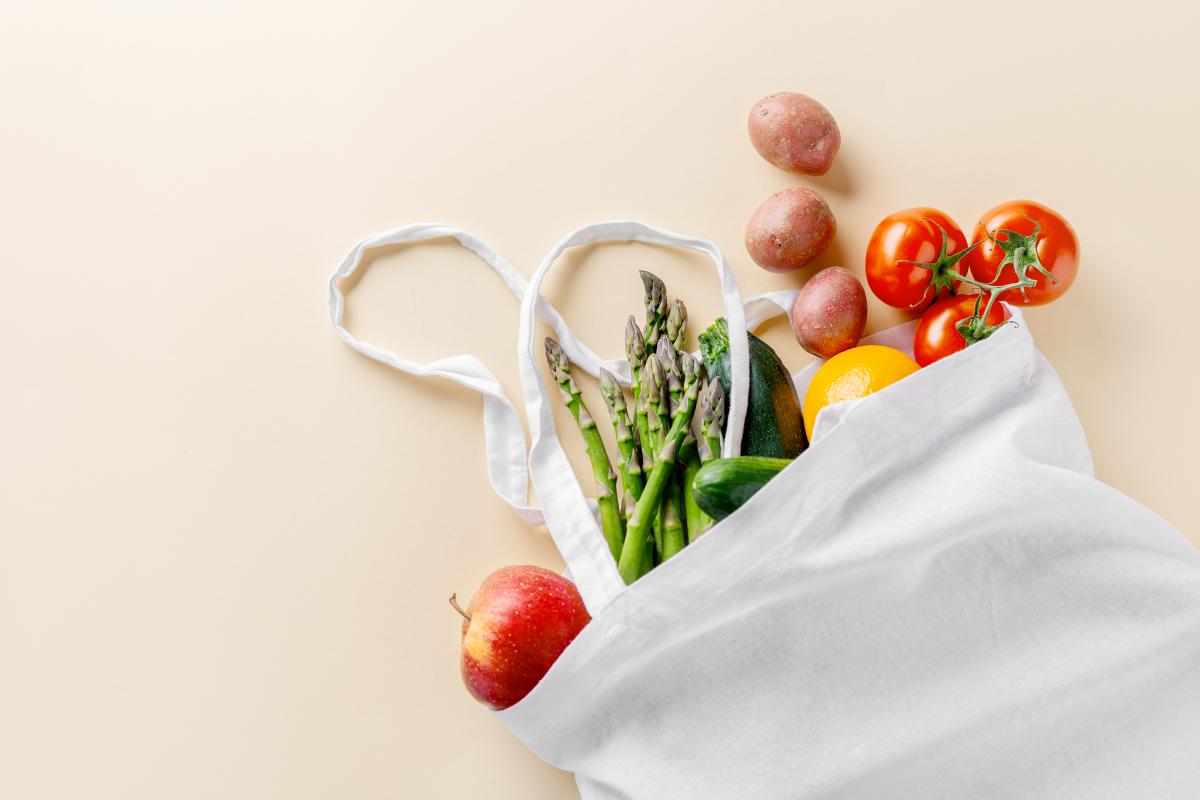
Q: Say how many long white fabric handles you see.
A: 2